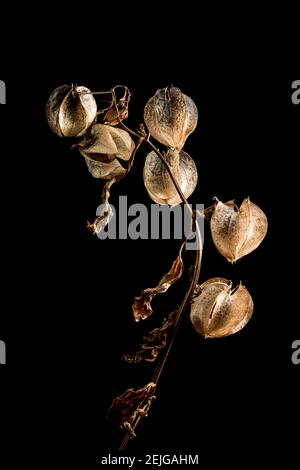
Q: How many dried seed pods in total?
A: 6